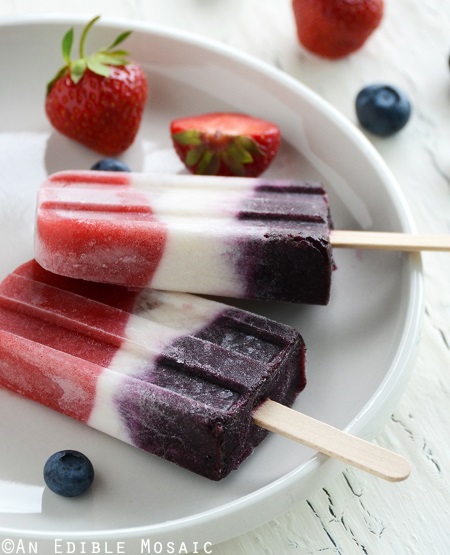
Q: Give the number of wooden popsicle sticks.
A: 2